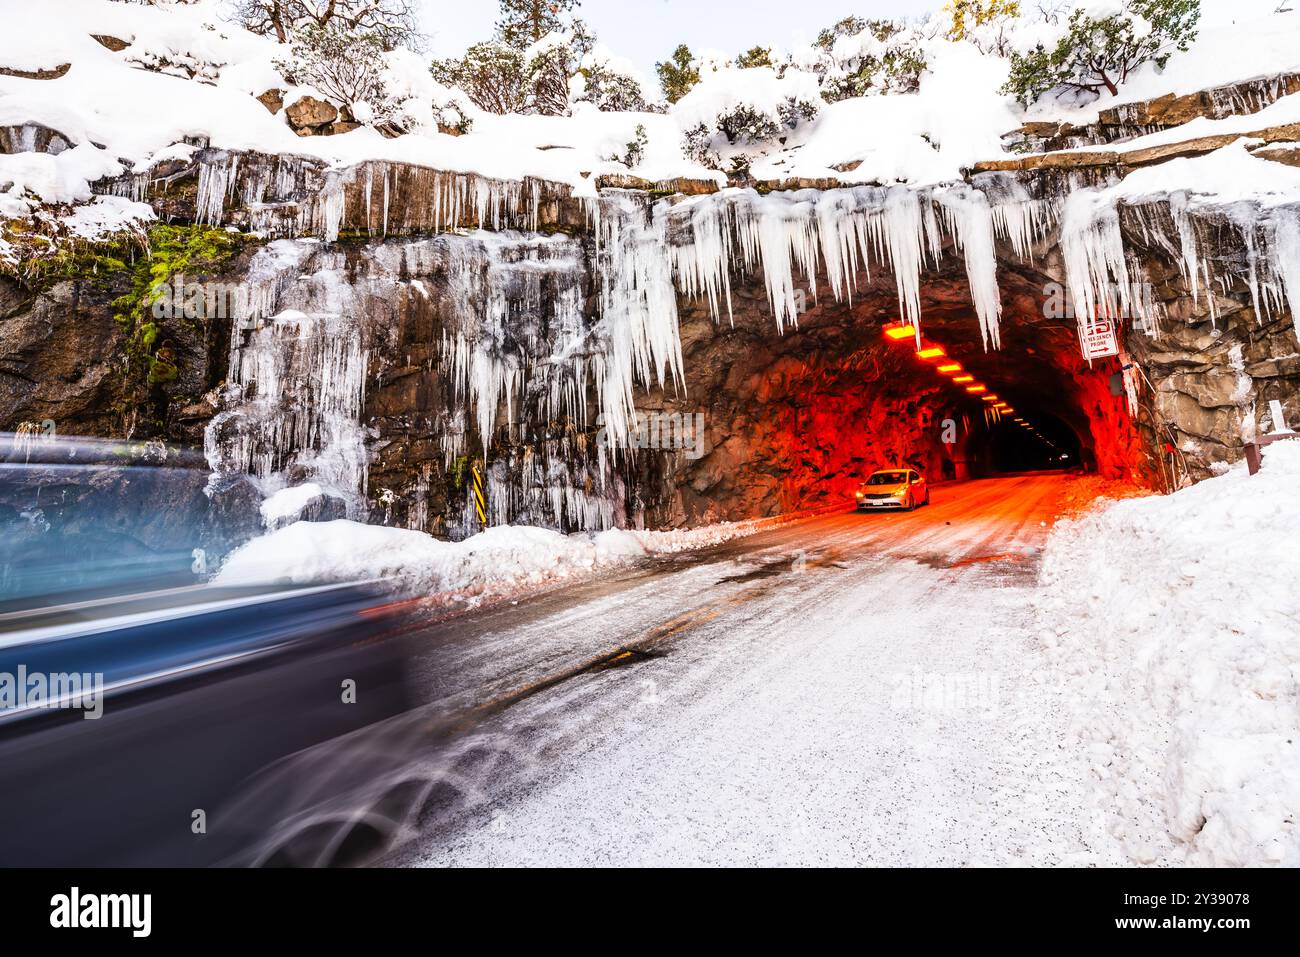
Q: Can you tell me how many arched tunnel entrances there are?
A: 1